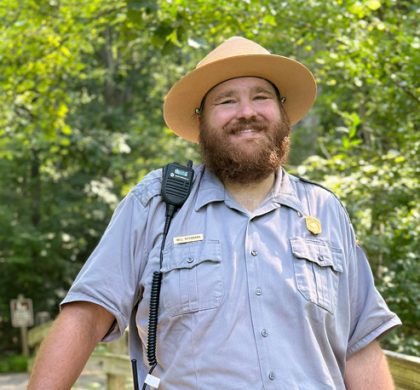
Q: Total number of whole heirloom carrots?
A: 0